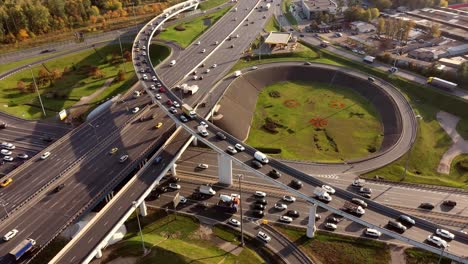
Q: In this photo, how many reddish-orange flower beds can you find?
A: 3